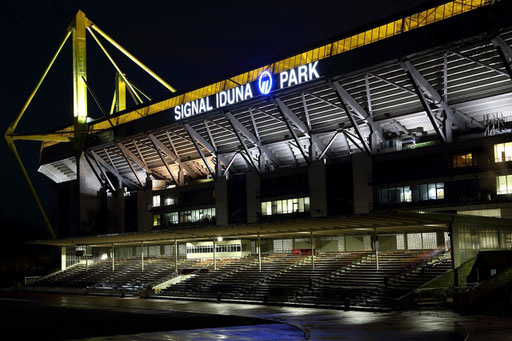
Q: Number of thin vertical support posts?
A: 8